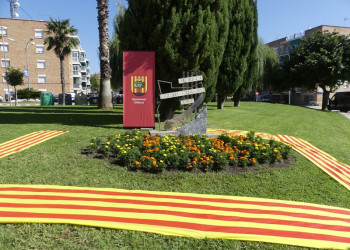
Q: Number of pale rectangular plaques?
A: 3